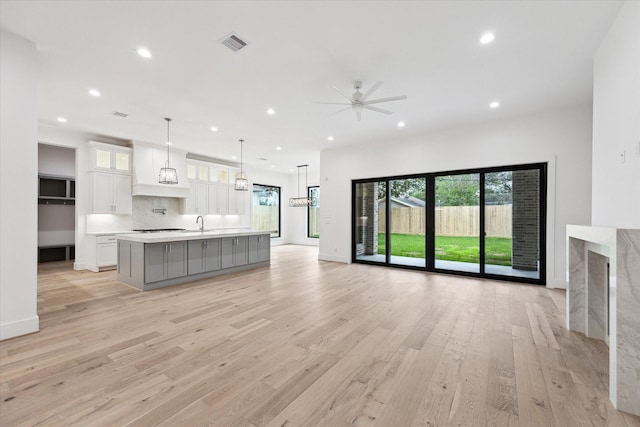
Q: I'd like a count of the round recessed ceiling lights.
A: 14